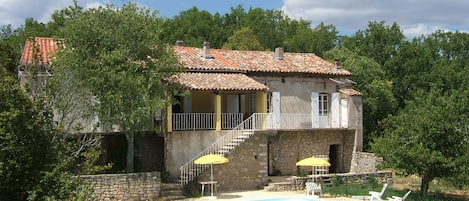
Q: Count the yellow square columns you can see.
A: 3